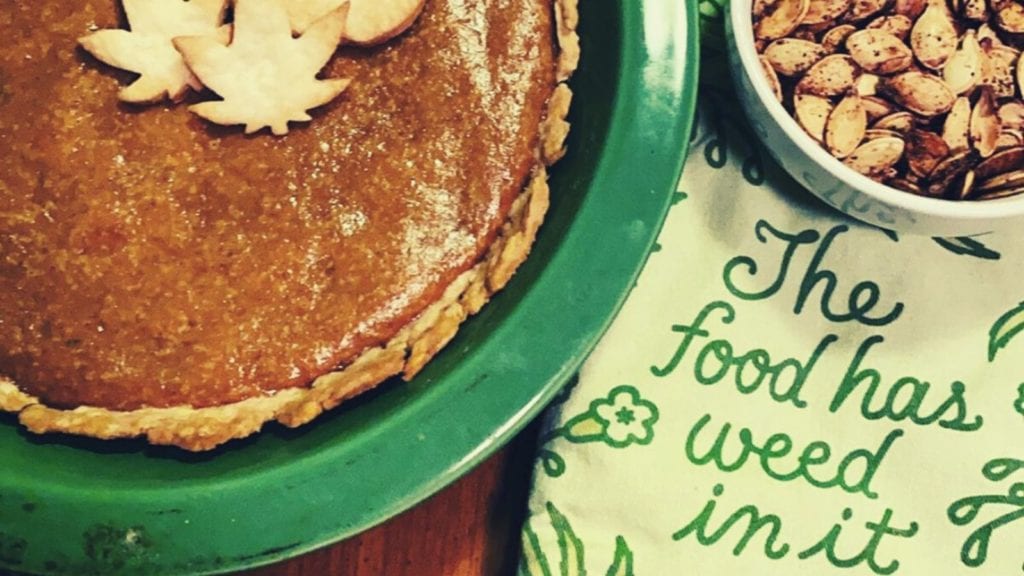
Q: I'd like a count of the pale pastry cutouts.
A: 3